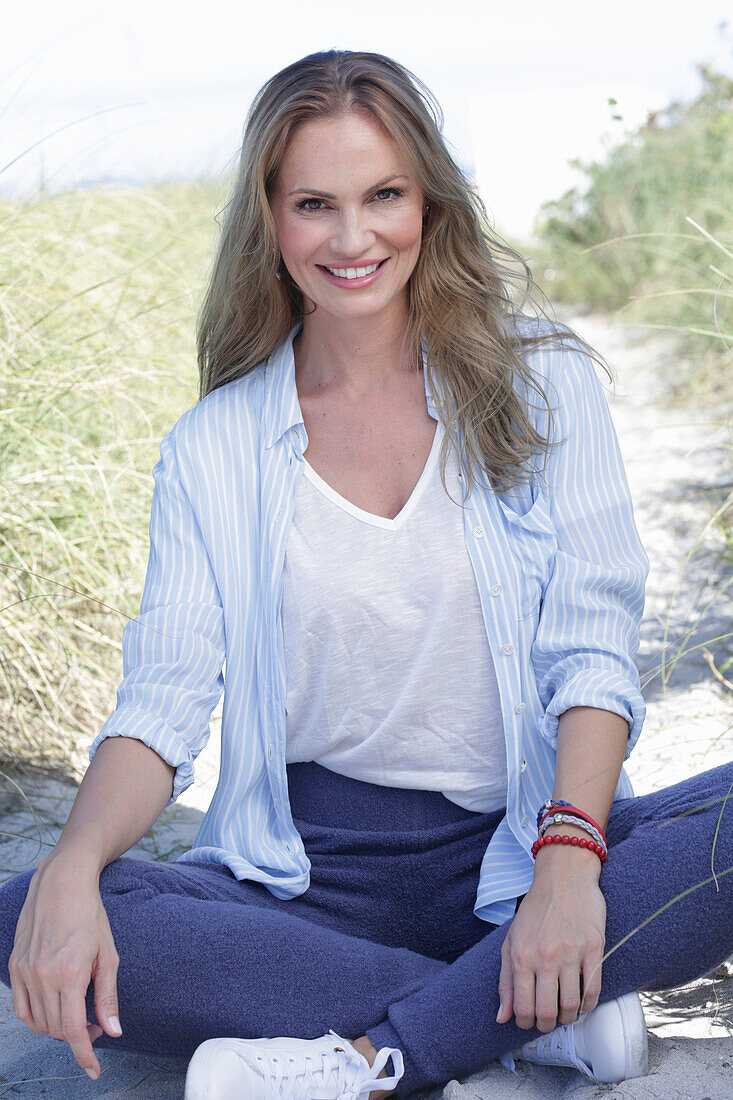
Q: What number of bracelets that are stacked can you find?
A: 4